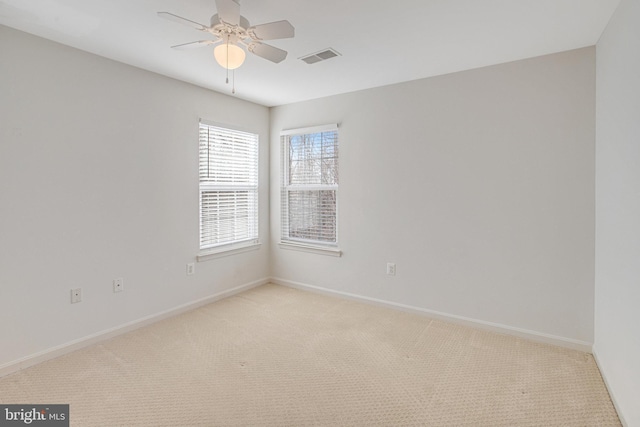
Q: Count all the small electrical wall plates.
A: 4